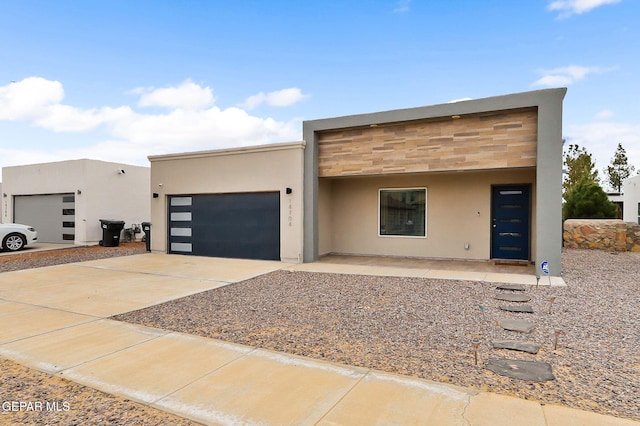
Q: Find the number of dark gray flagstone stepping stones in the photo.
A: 6